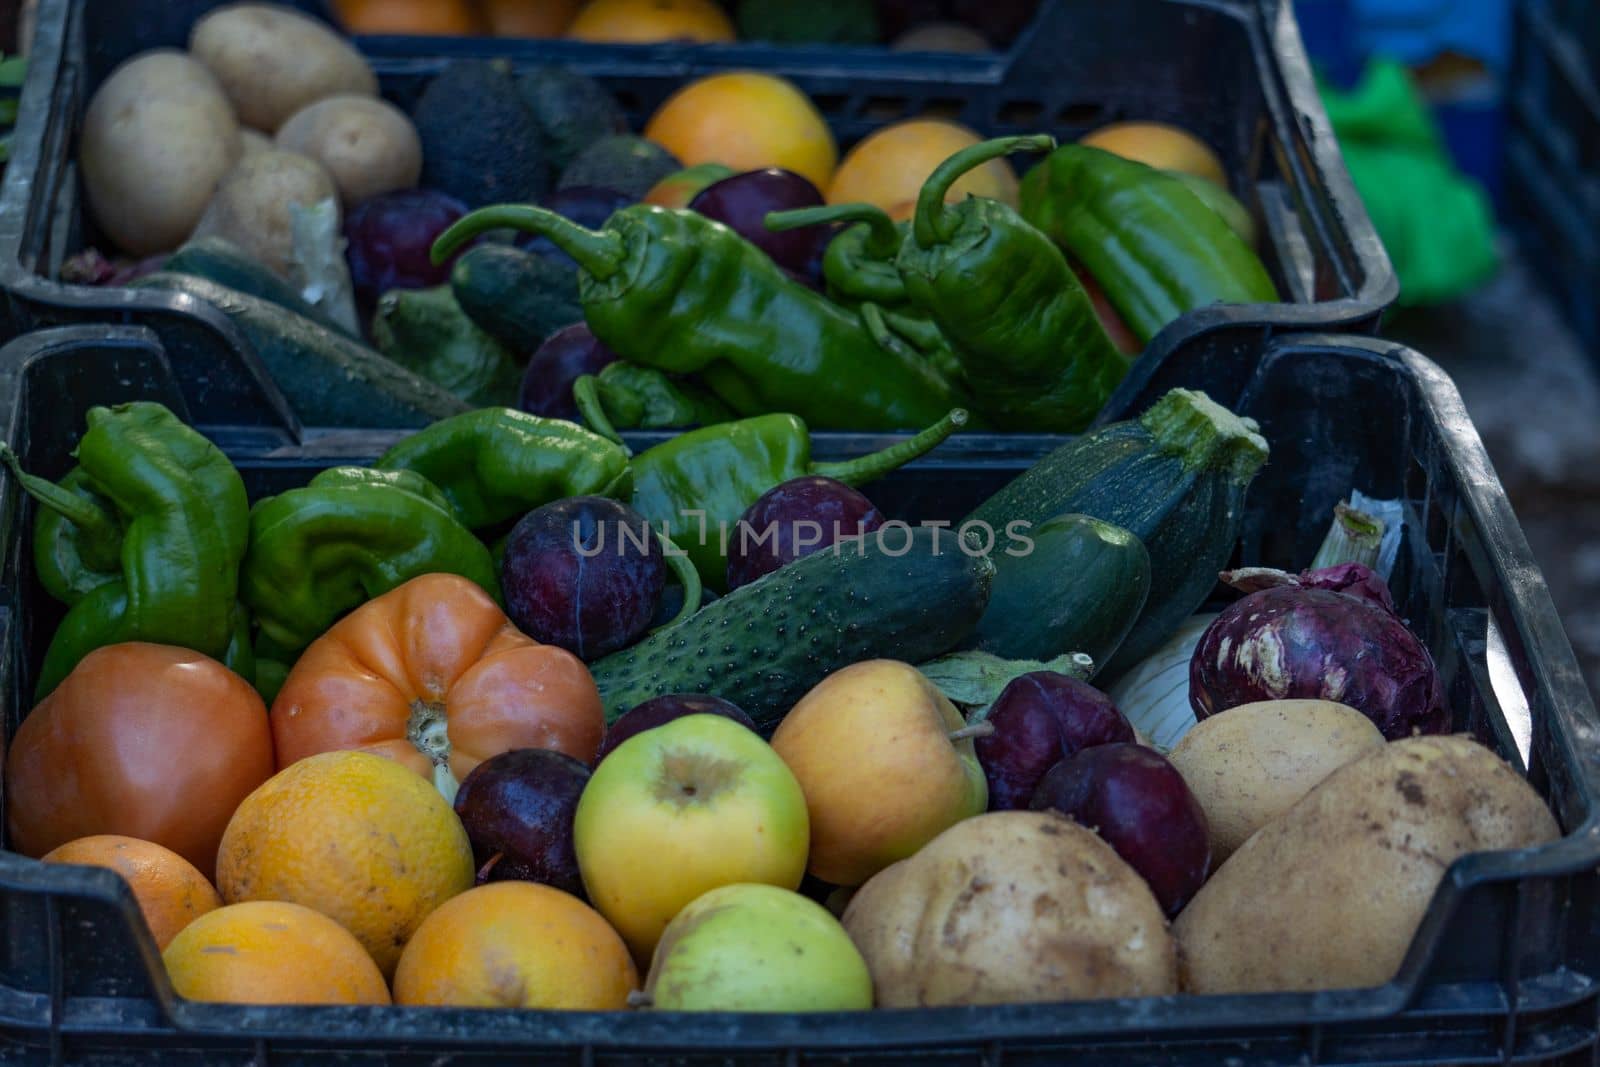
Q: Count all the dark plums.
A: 10